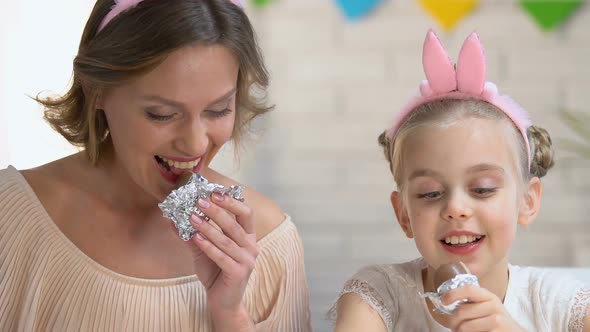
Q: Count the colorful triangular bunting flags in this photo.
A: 4